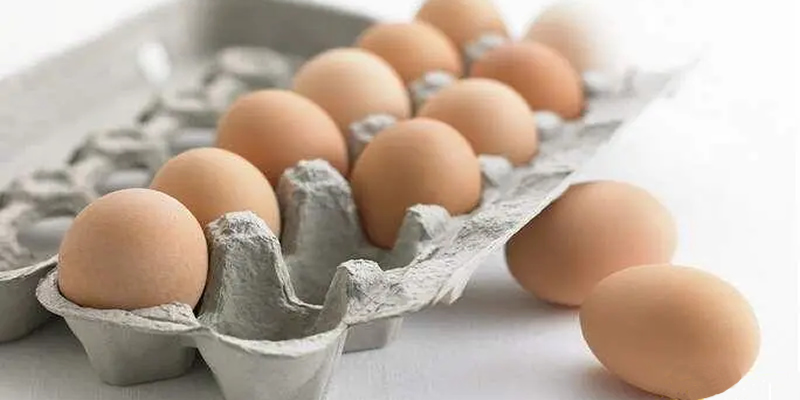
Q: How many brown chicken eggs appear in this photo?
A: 12